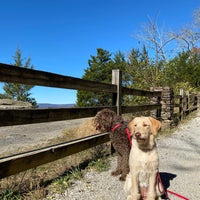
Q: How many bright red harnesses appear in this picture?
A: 1